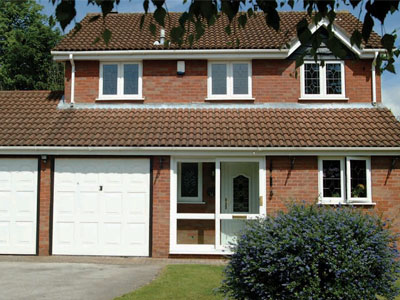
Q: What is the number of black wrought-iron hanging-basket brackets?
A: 3